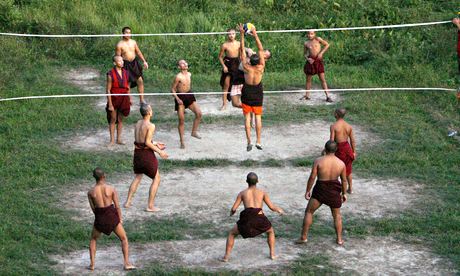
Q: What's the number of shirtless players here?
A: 10